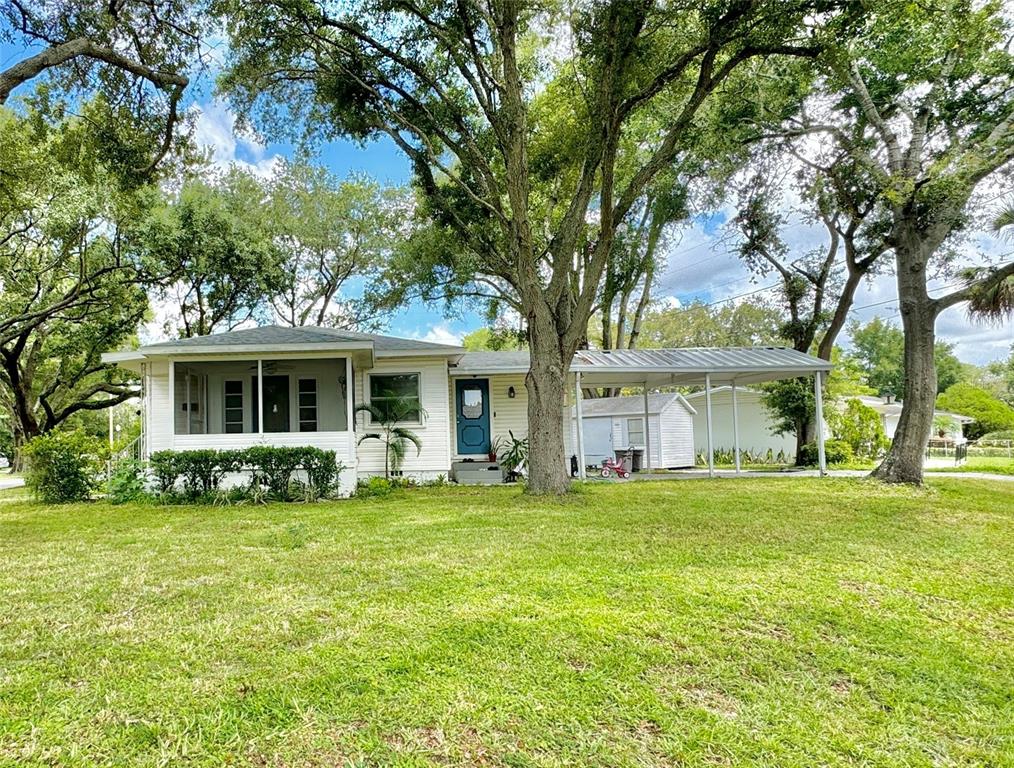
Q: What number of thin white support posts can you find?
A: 5